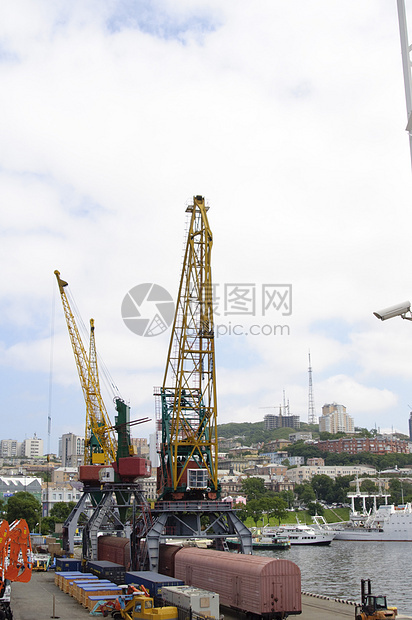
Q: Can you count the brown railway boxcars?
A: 3